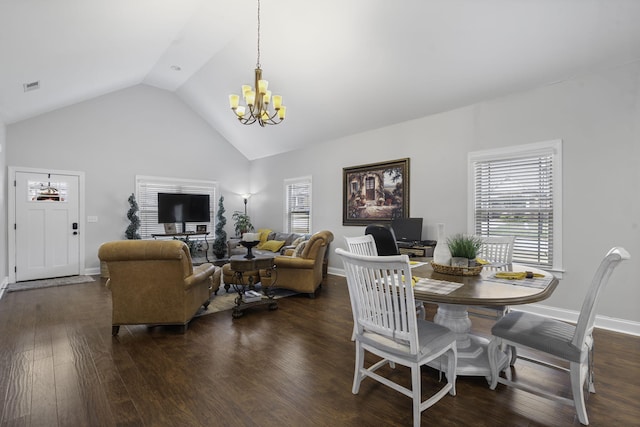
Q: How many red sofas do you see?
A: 0